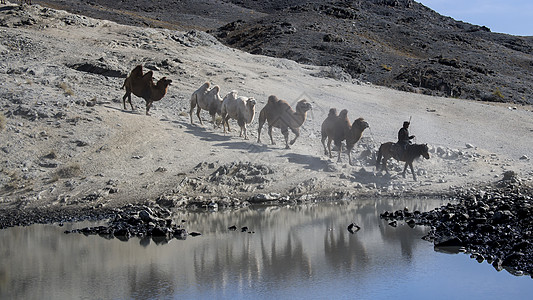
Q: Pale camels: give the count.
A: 2